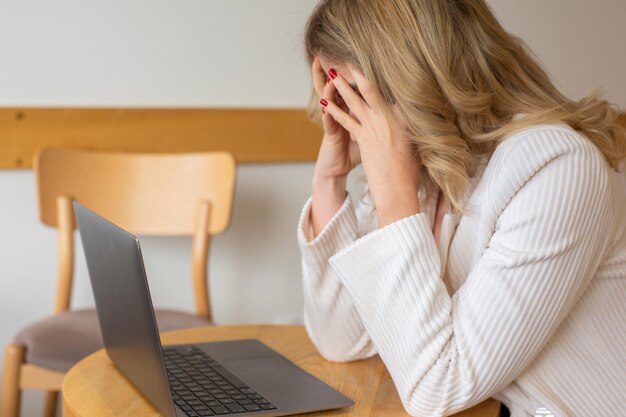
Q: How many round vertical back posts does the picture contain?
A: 2